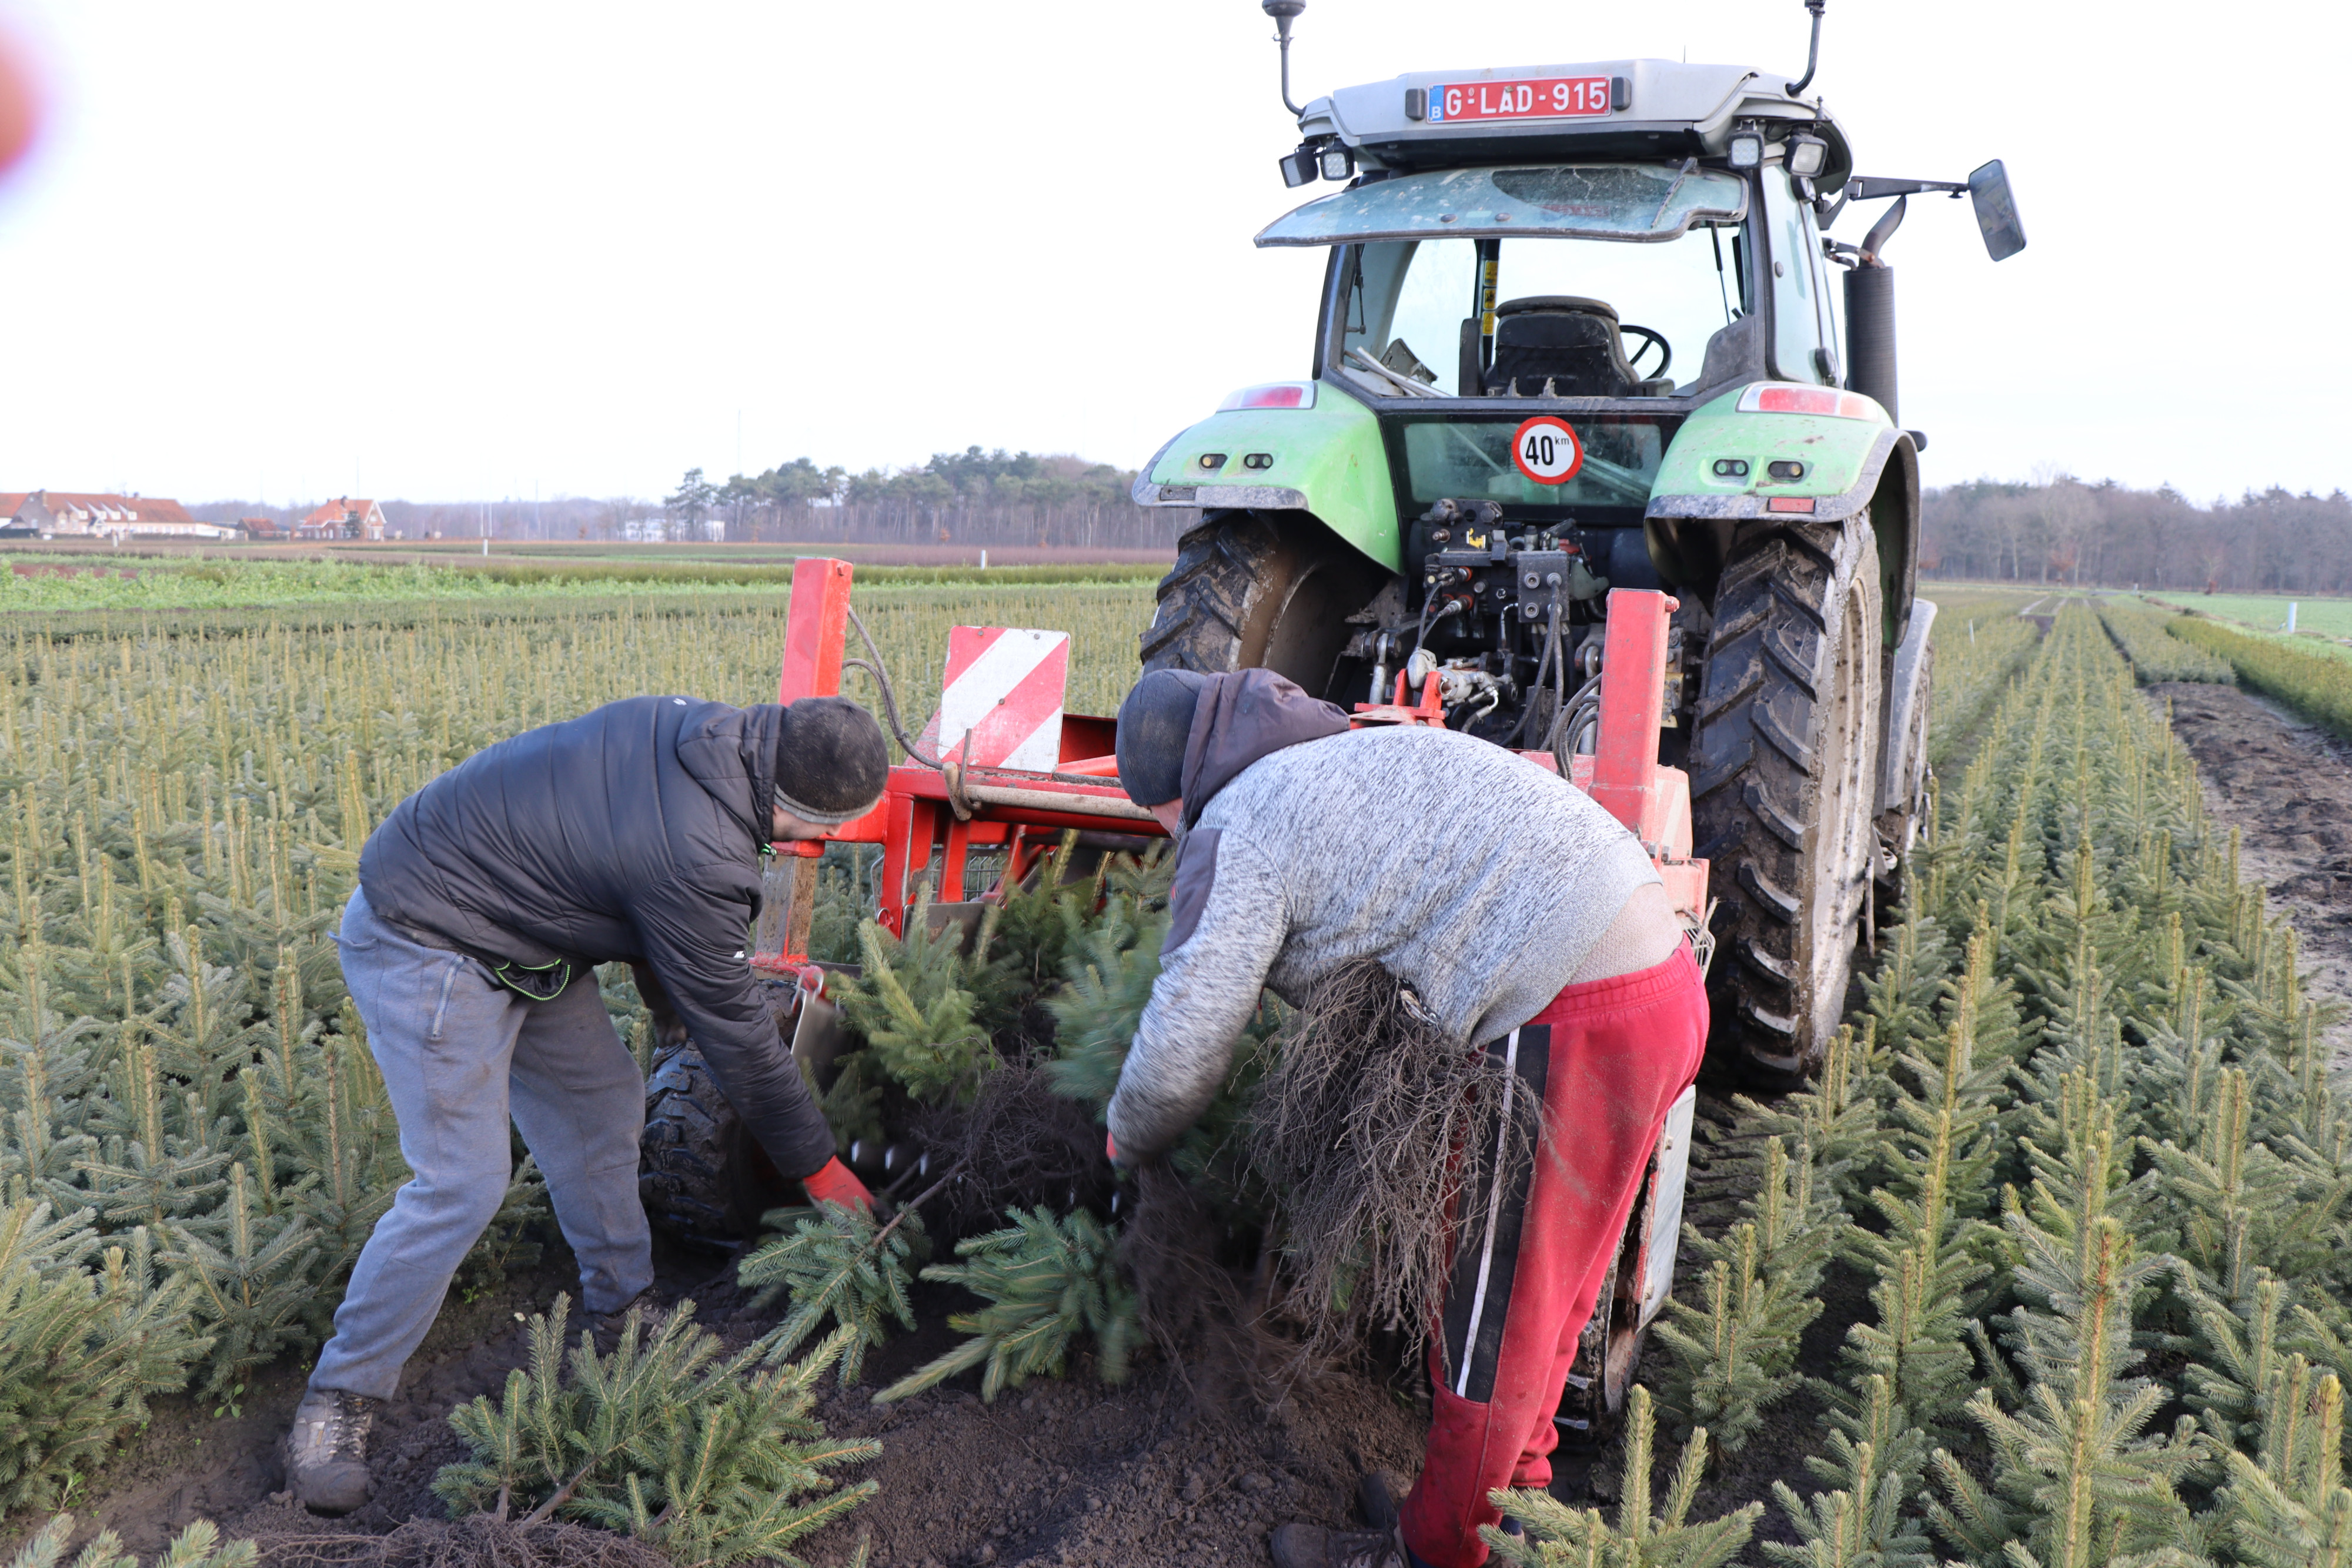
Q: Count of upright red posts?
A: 2